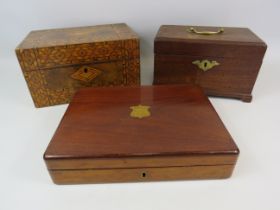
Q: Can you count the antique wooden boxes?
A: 3